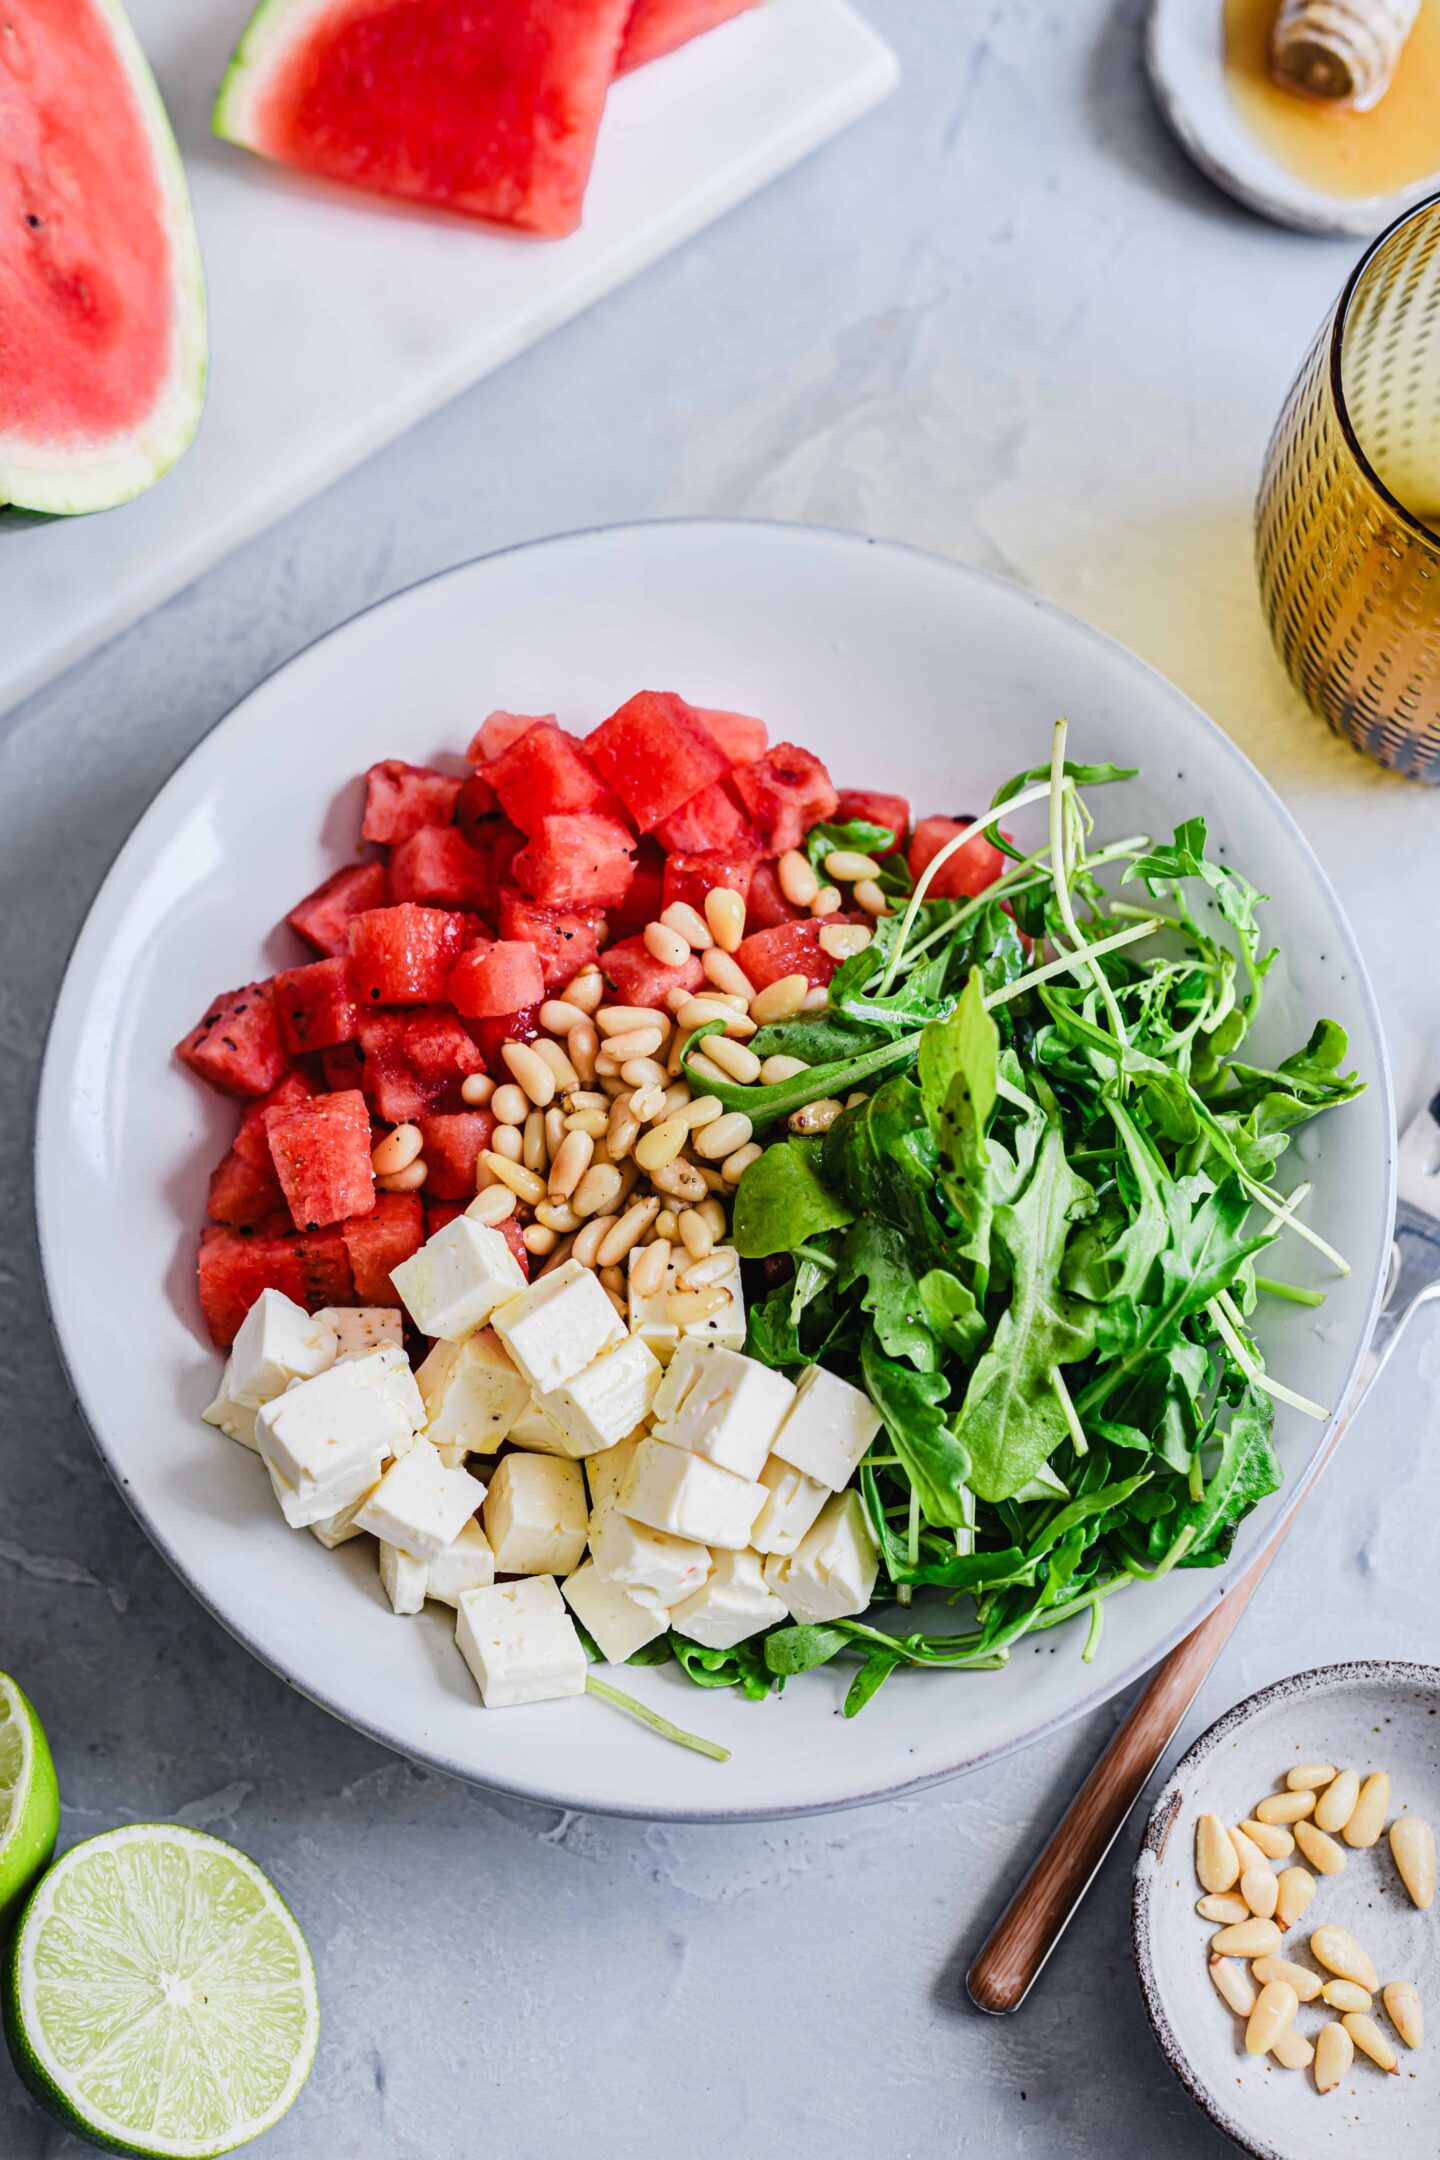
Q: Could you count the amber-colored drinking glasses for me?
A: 1